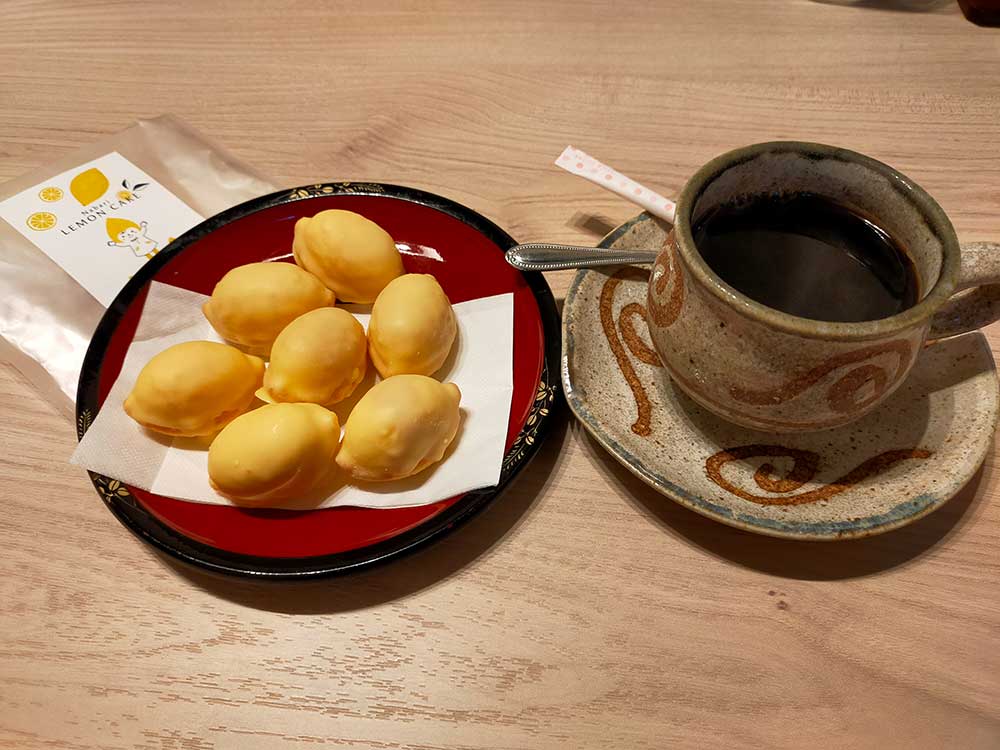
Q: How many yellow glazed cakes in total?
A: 7